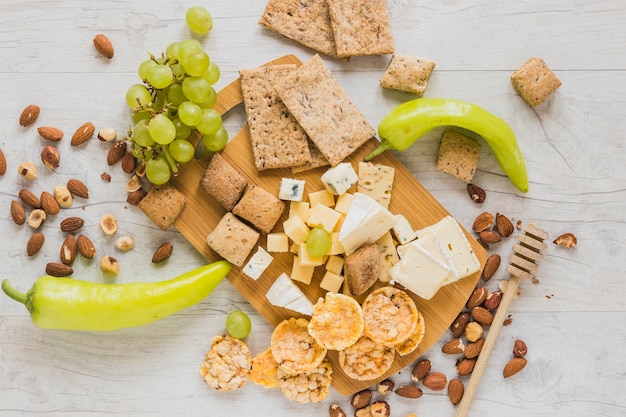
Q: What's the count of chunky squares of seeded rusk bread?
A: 8